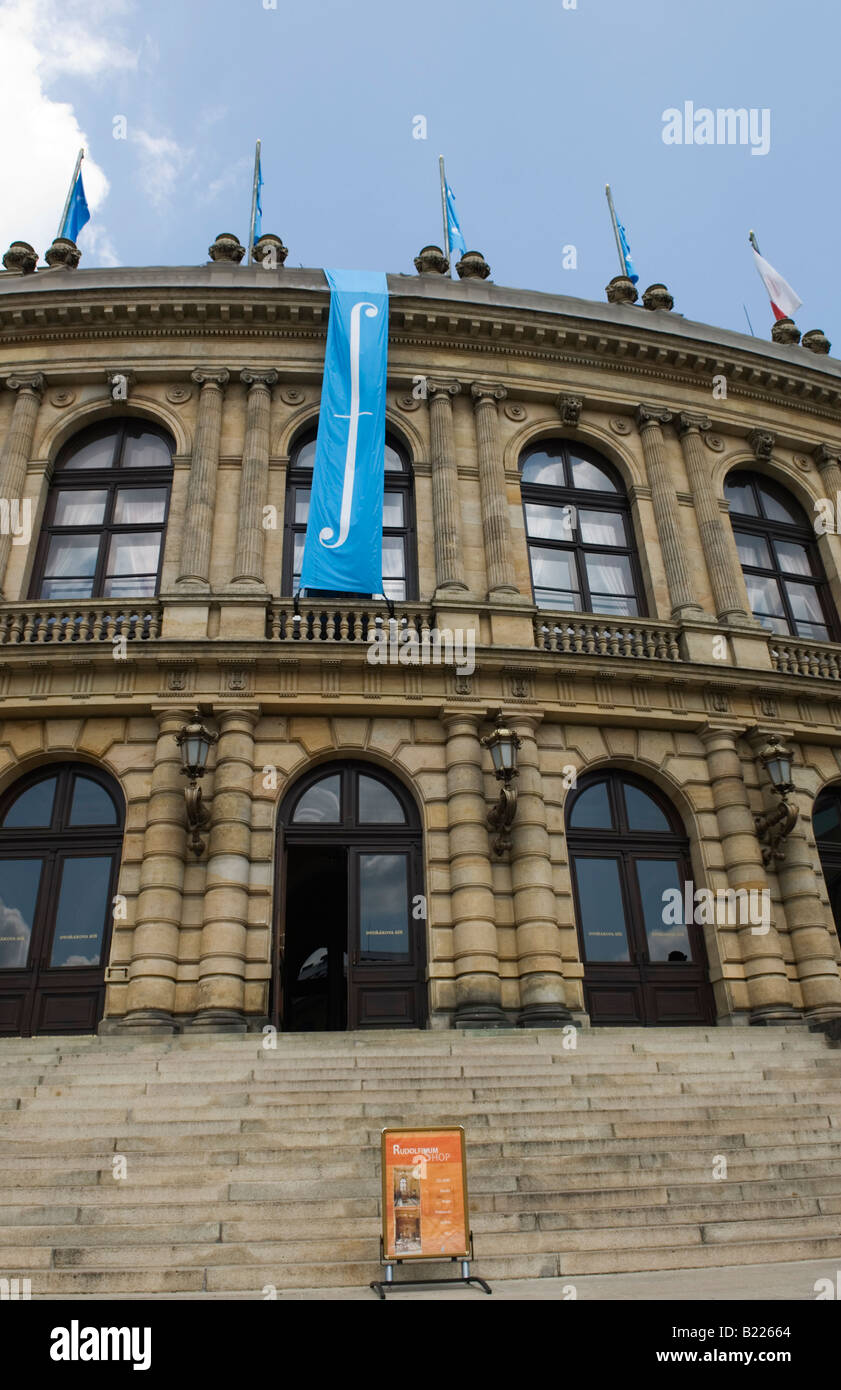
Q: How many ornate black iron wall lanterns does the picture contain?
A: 3